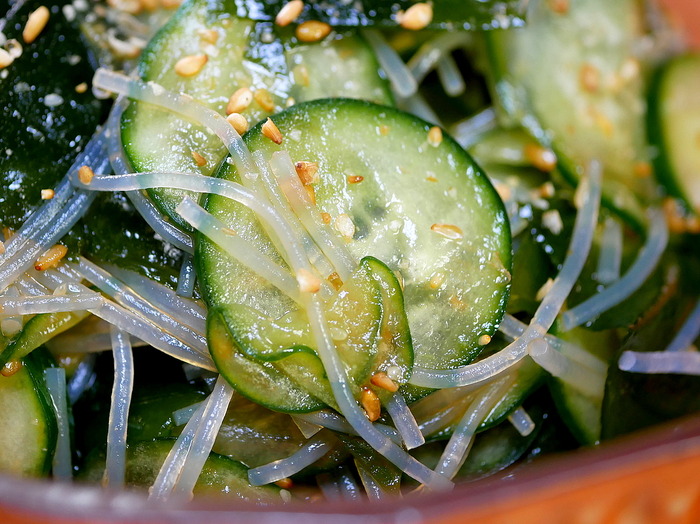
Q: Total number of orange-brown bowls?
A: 1